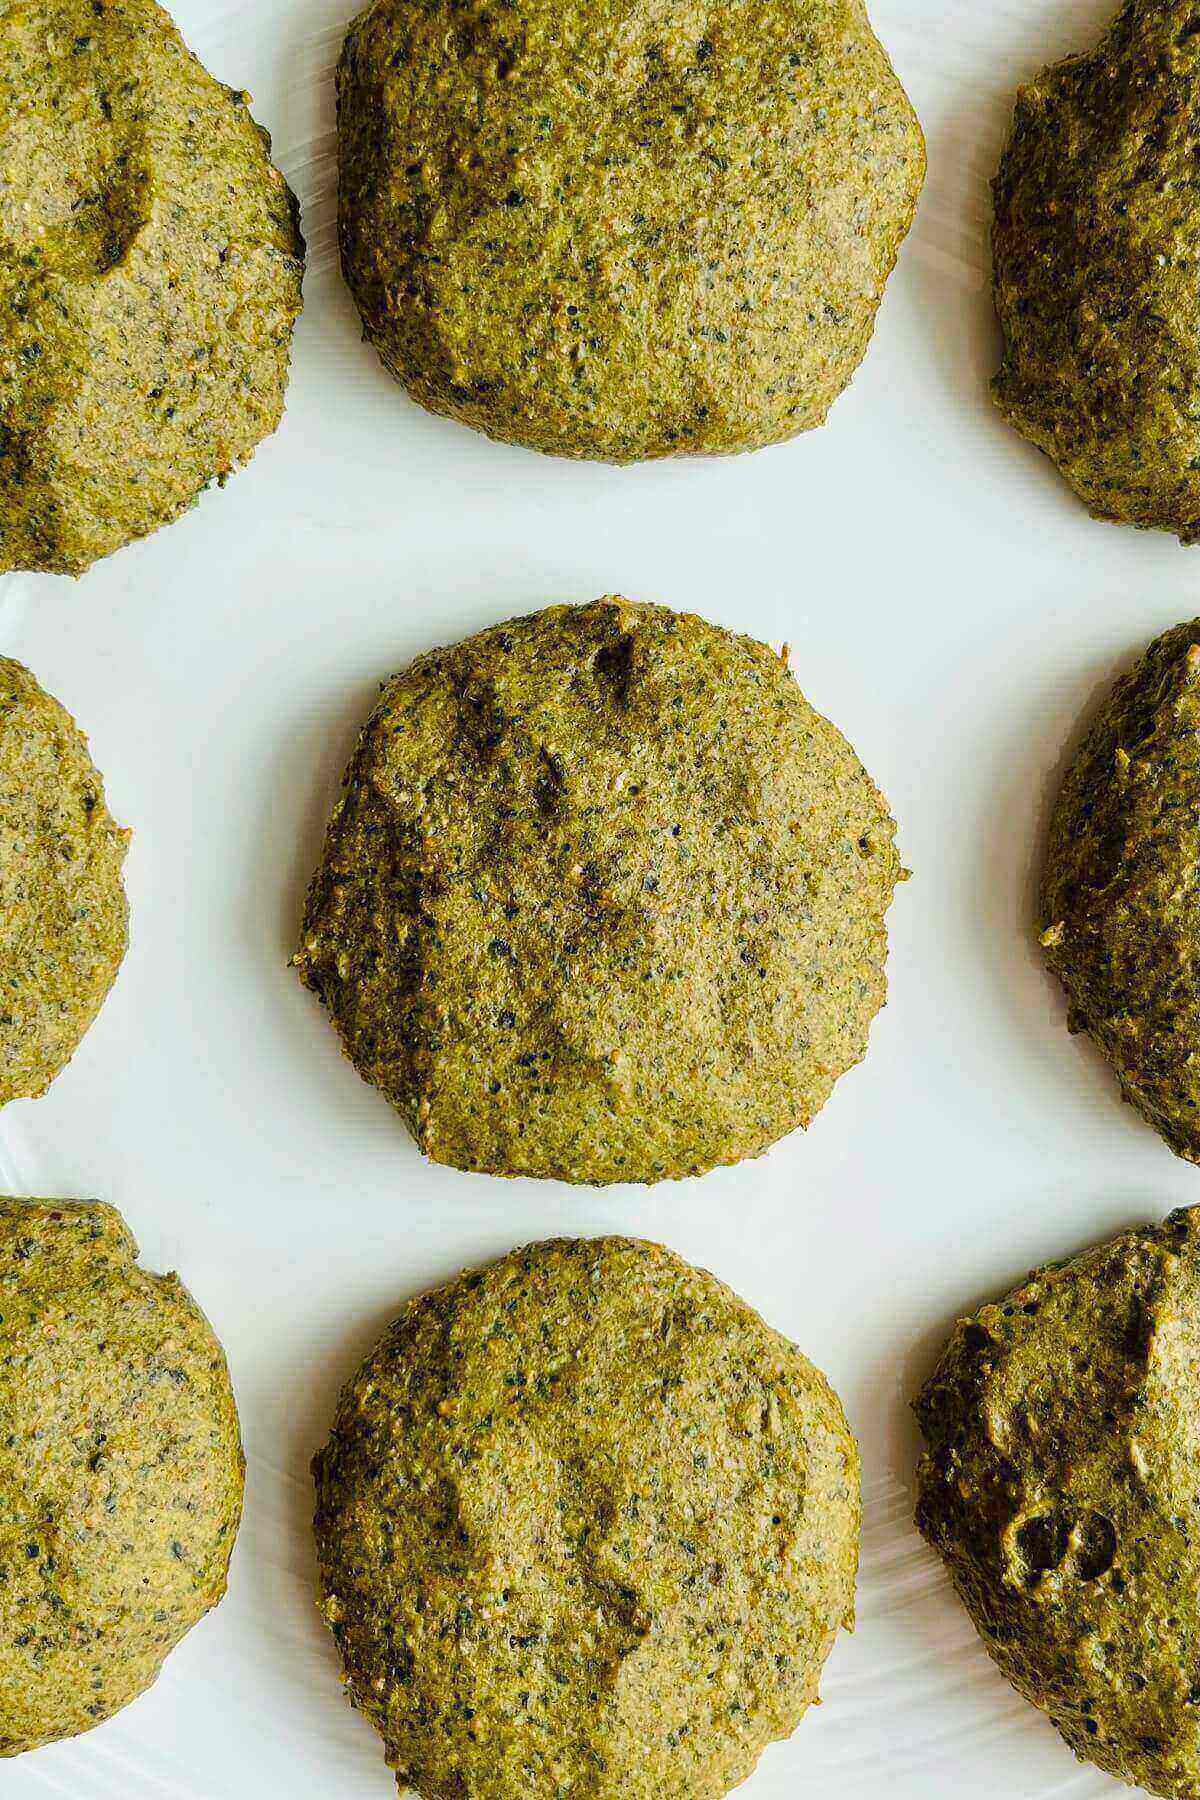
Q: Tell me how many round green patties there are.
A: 9